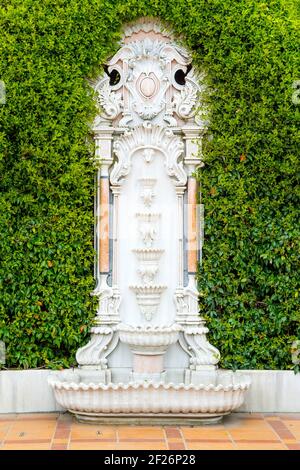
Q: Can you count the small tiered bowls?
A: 4